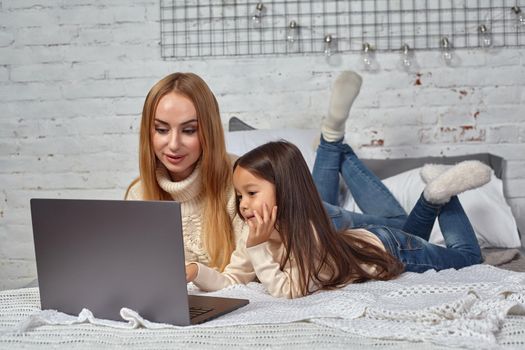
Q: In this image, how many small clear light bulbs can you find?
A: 8